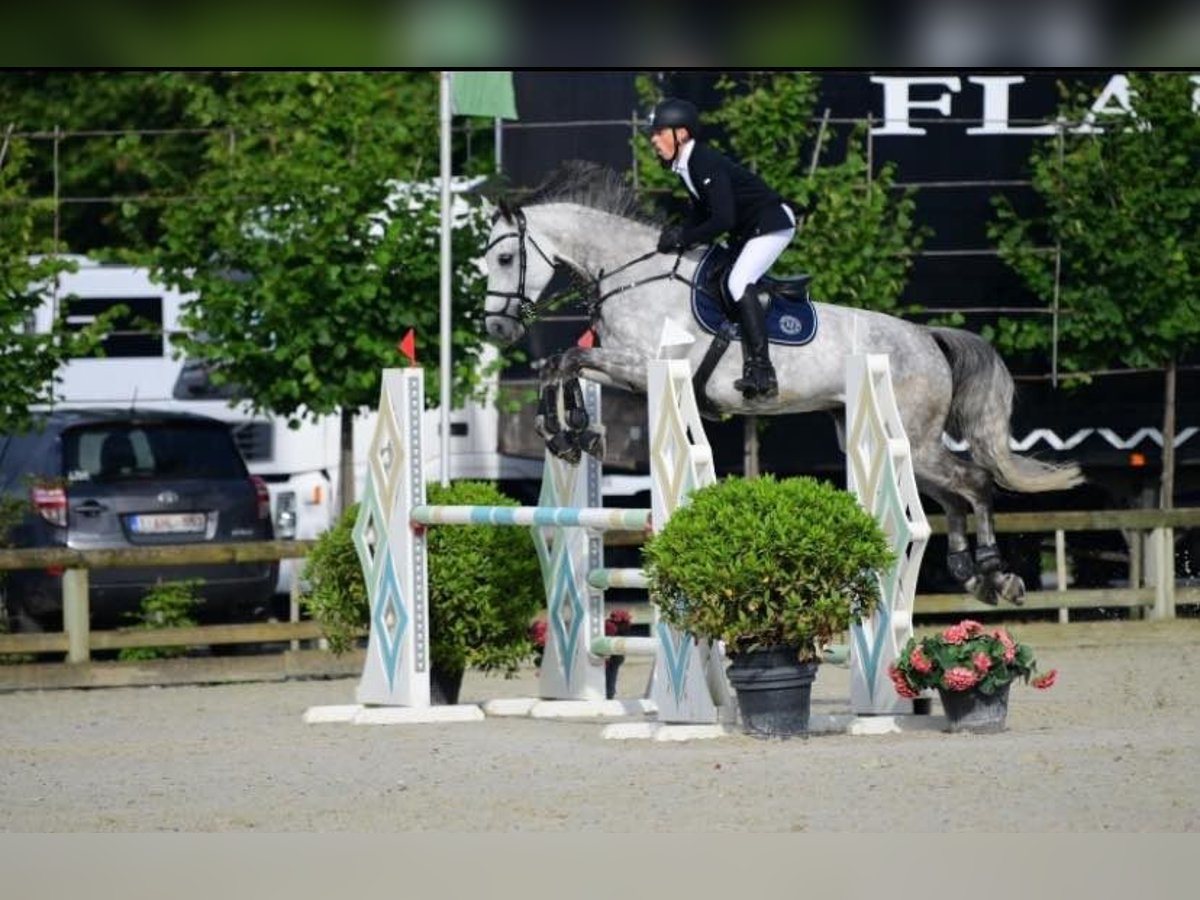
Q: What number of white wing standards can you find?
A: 4